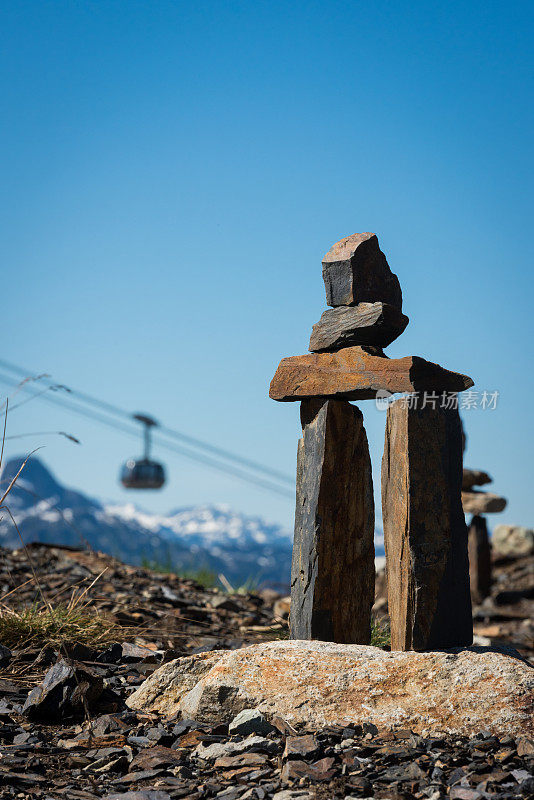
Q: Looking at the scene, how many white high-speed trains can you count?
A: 0